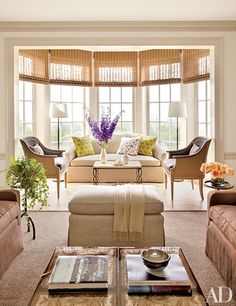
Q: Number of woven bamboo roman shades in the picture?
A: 5